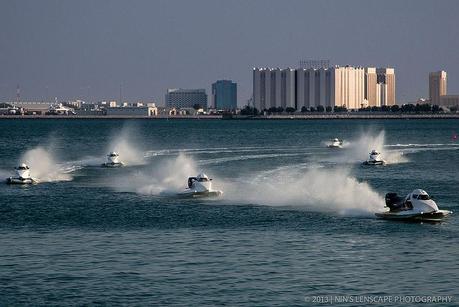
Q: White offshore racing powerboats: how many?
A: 6